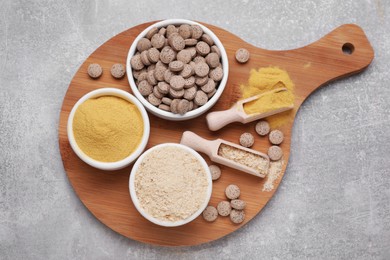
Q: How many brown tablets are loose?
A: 13